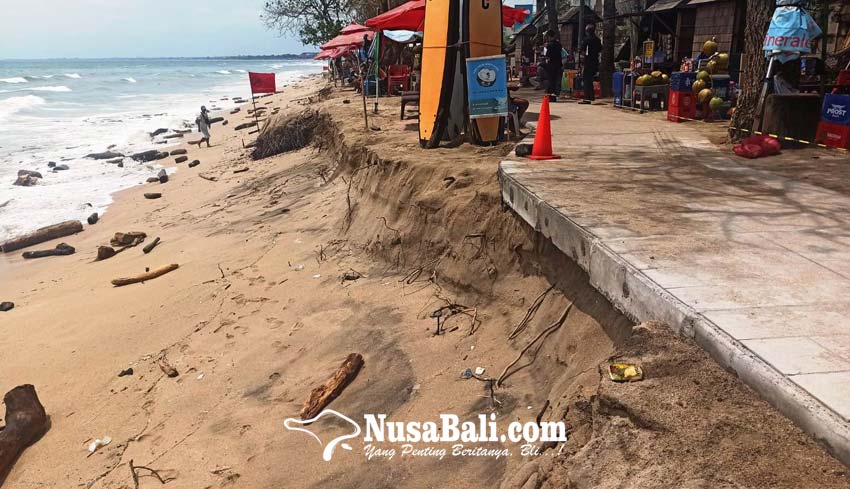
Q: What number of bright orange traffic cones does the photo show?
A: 1